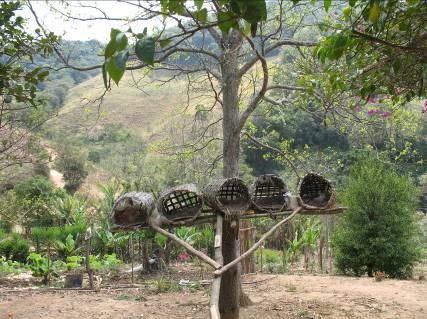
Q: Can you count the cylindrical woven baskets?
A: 5